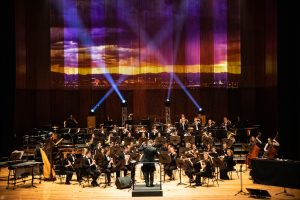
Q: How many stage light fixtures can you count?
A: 4